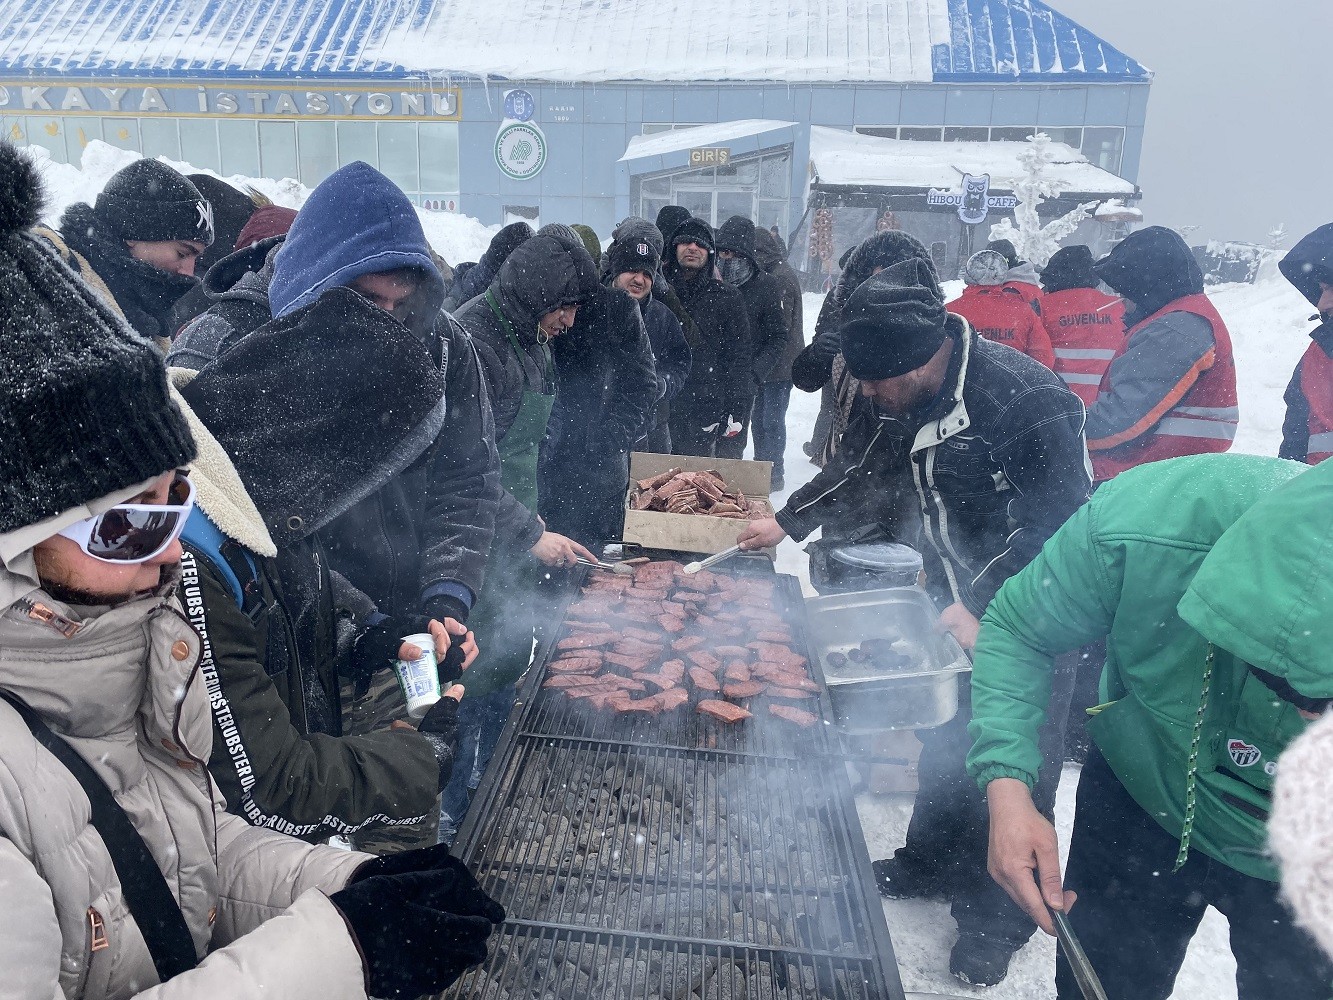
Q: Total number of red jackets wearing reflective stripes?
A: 3